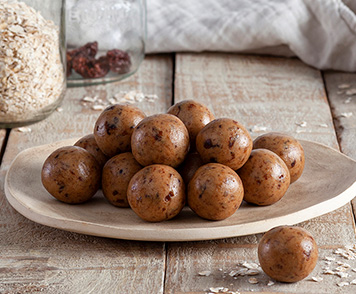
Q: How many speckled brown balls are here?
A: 13